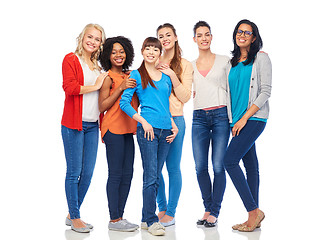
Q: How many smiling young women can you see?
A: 6